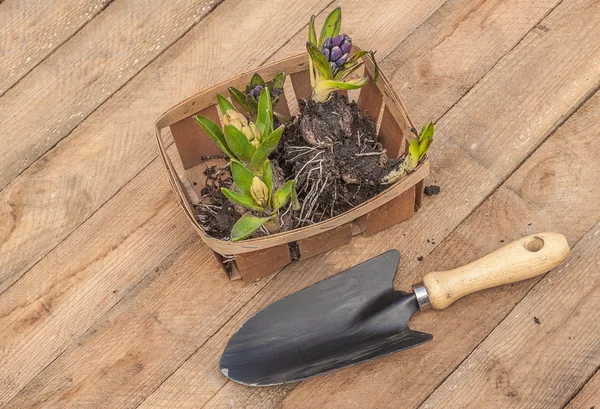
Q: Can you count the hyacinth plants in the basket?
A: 5